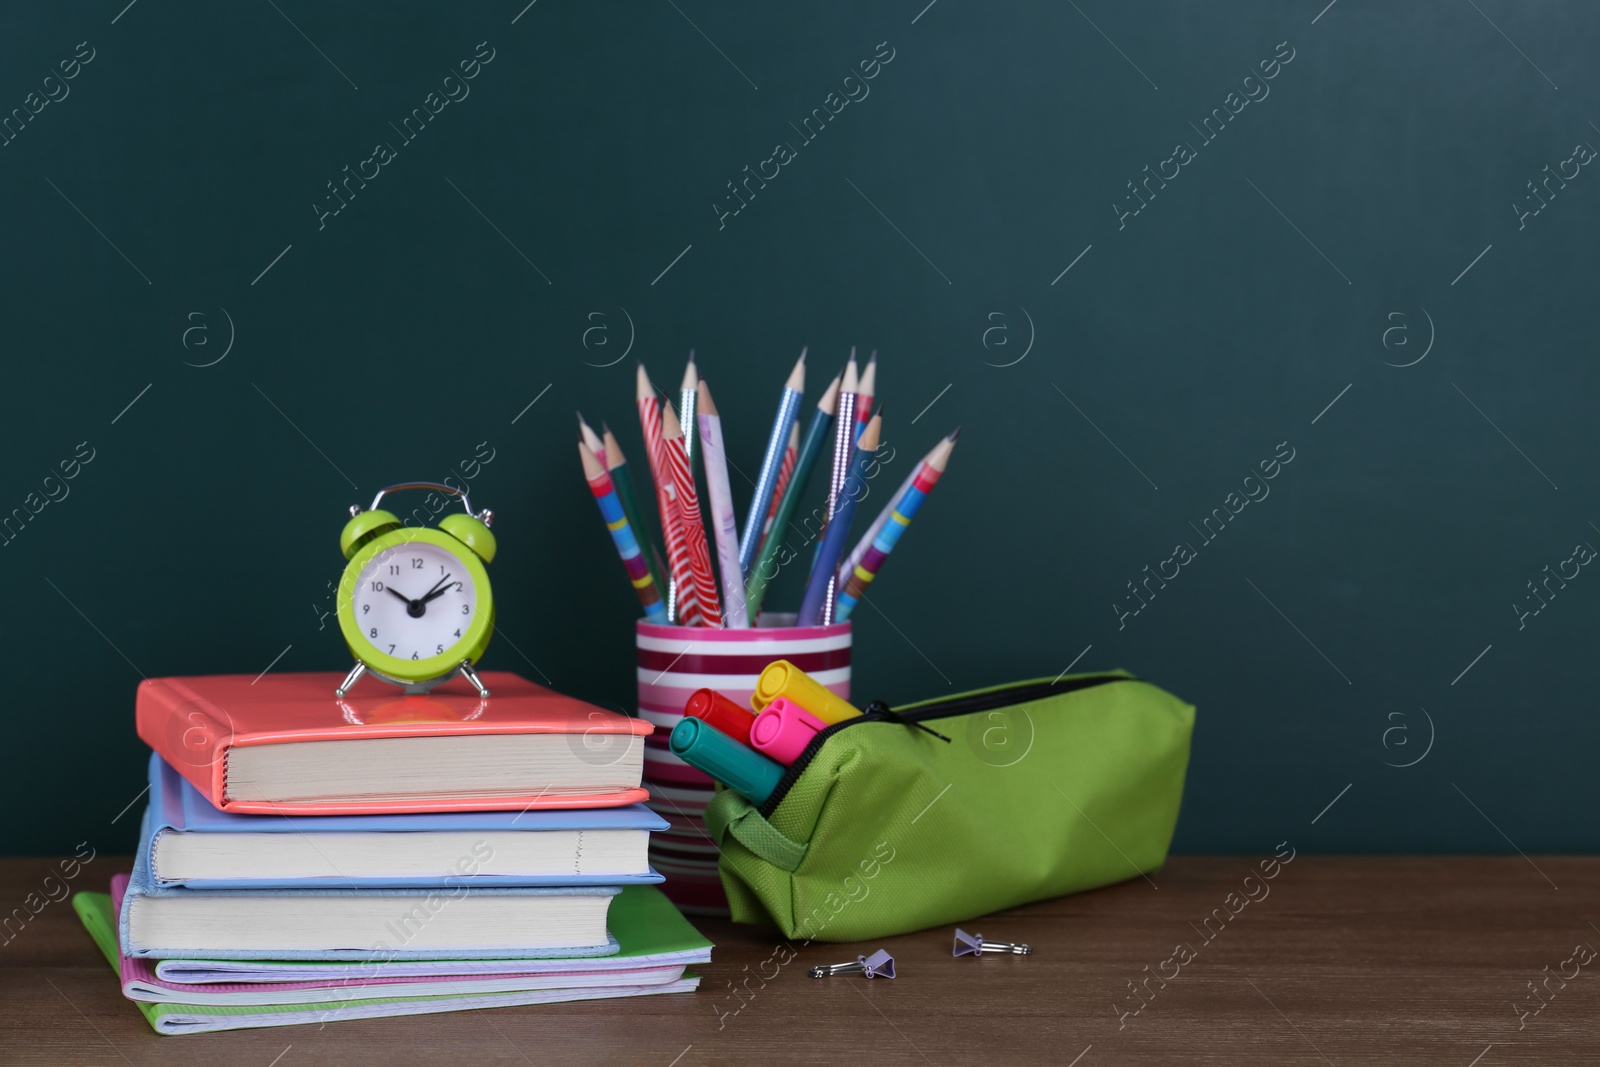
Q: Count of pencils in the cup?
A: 15